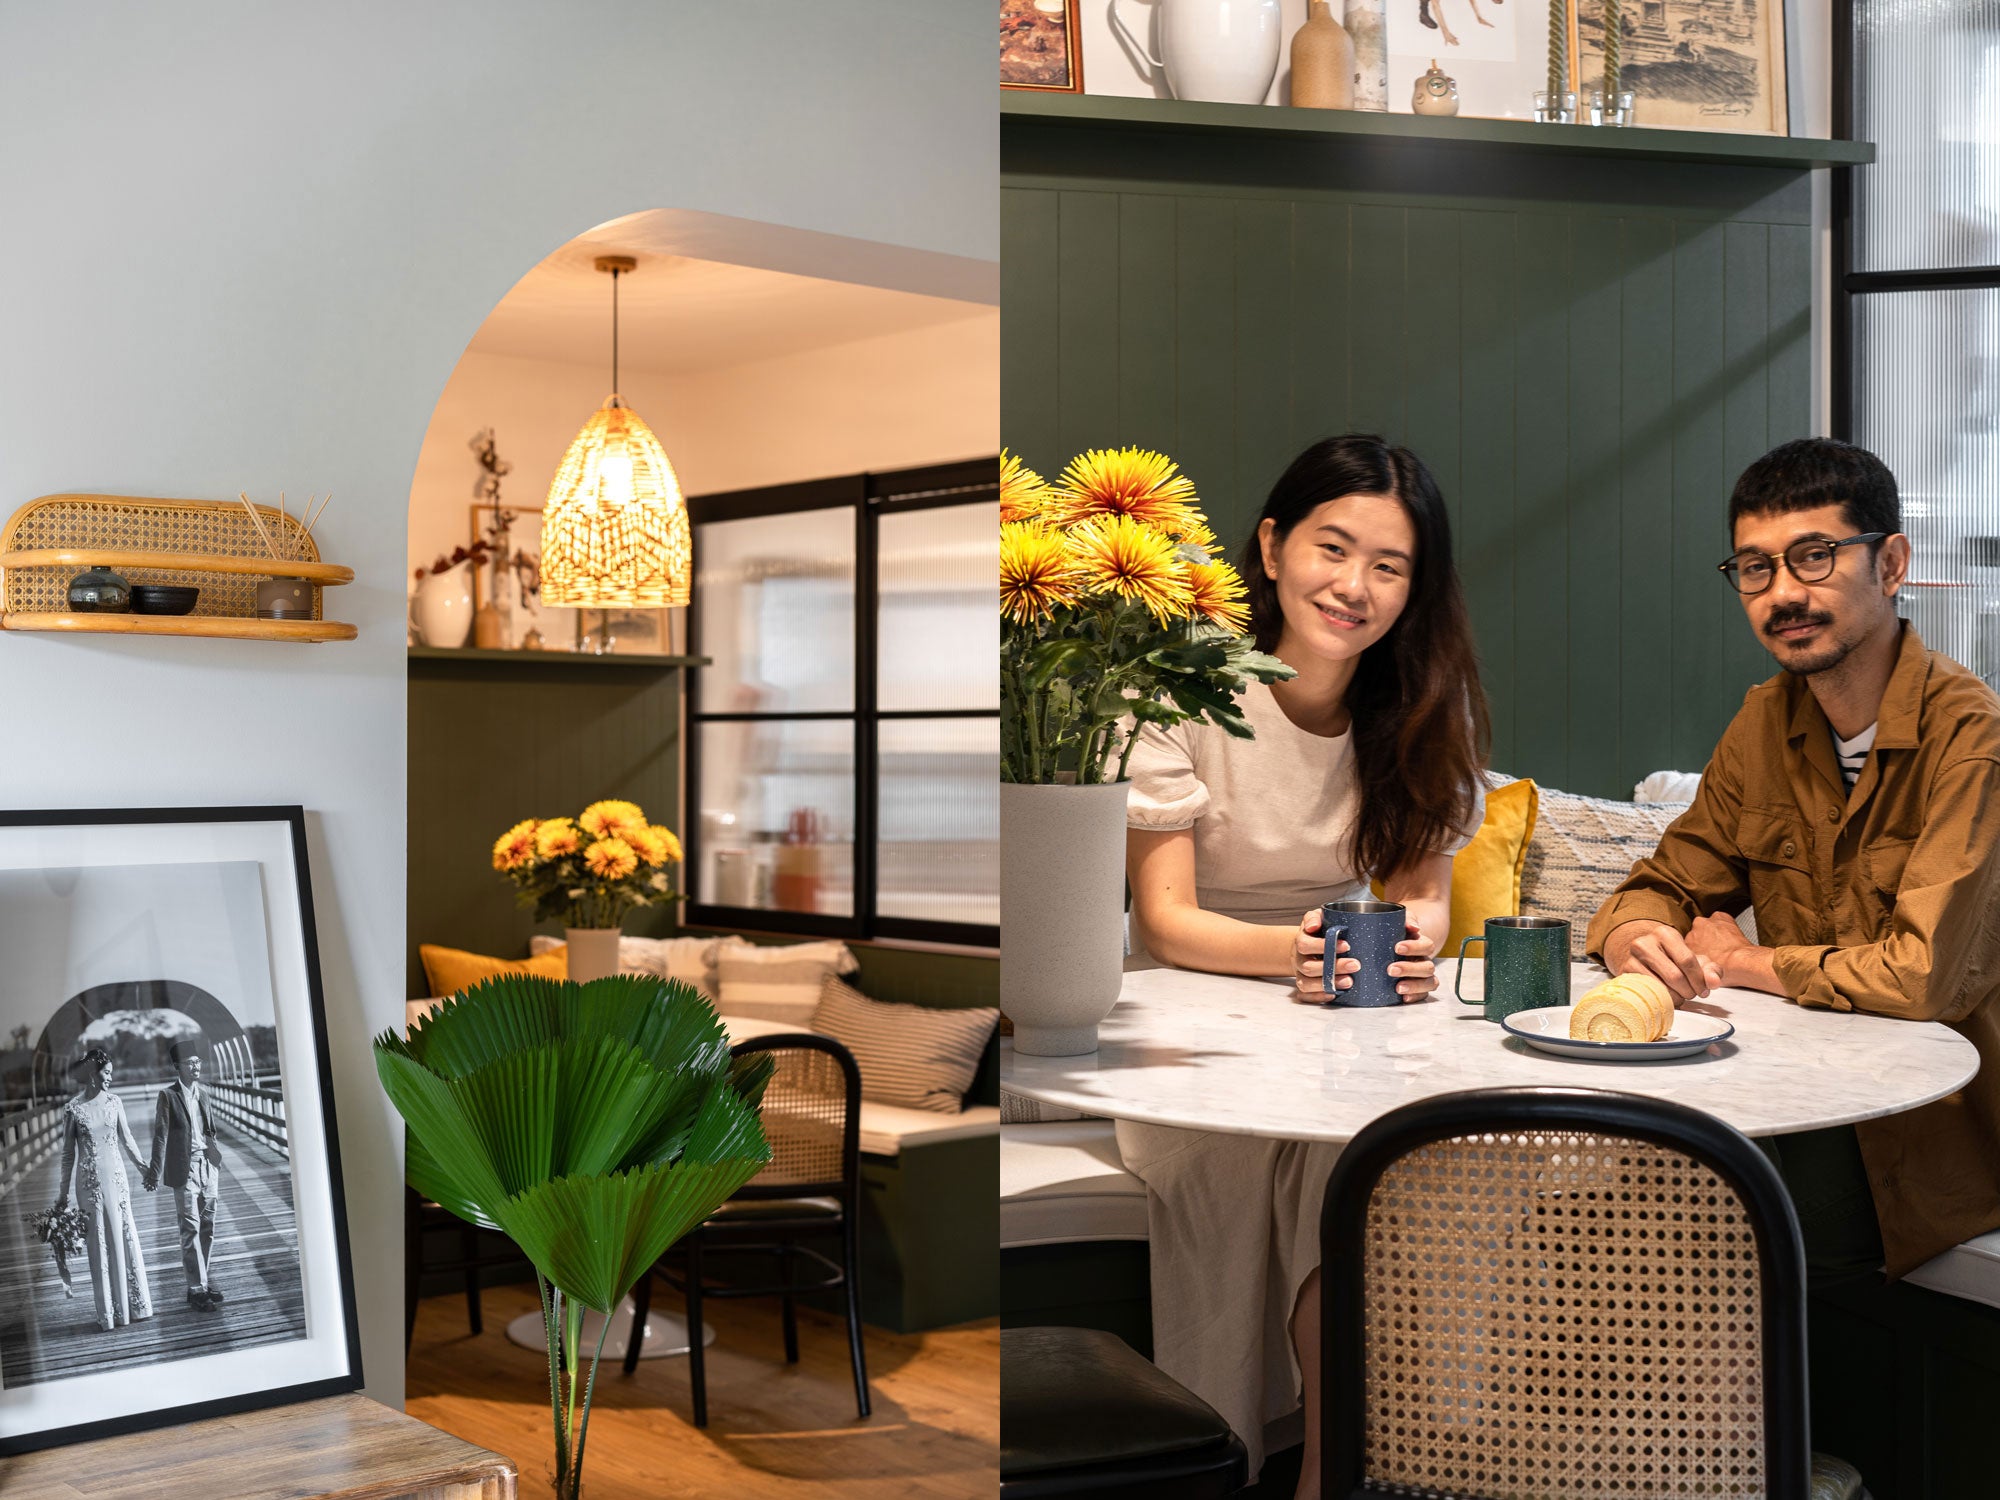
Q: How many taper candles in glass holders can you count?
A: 2